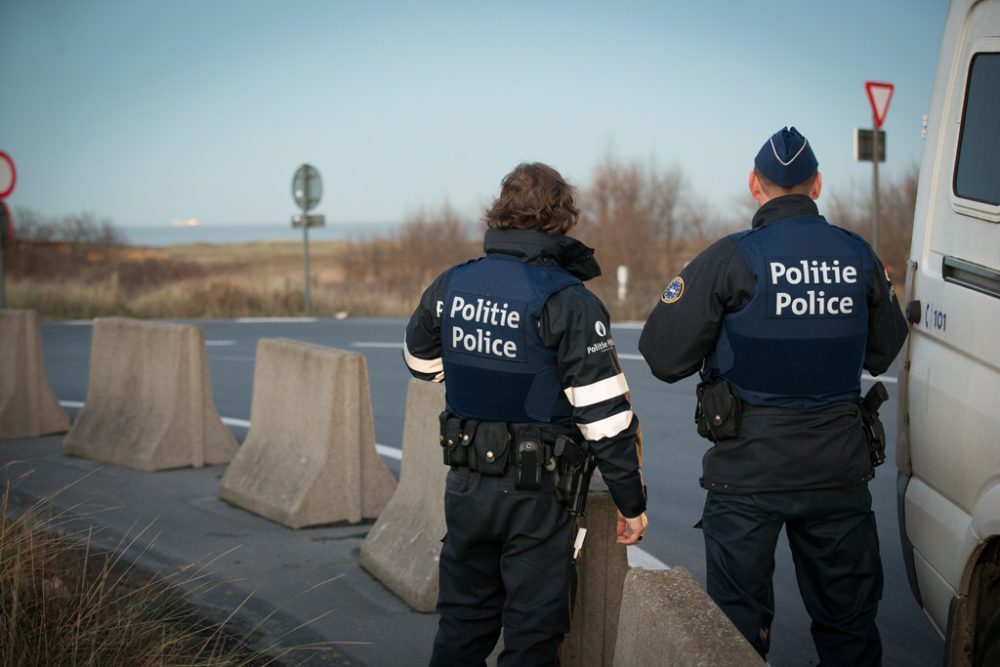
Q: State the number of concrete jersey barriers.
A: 6